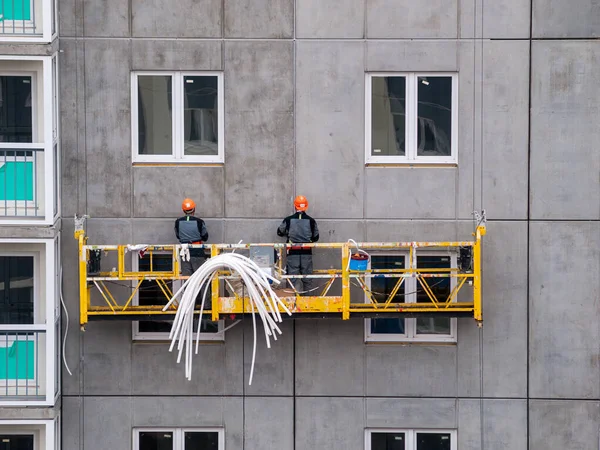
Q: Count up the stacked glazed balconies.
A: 4